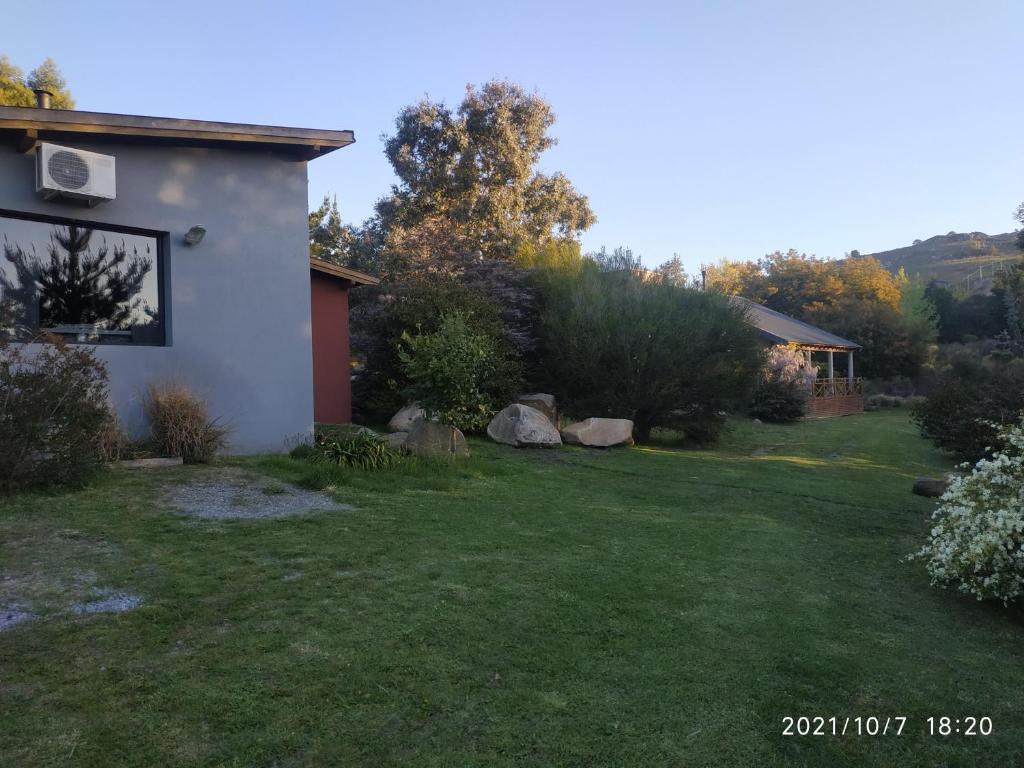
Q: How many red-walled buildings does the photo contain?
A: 1